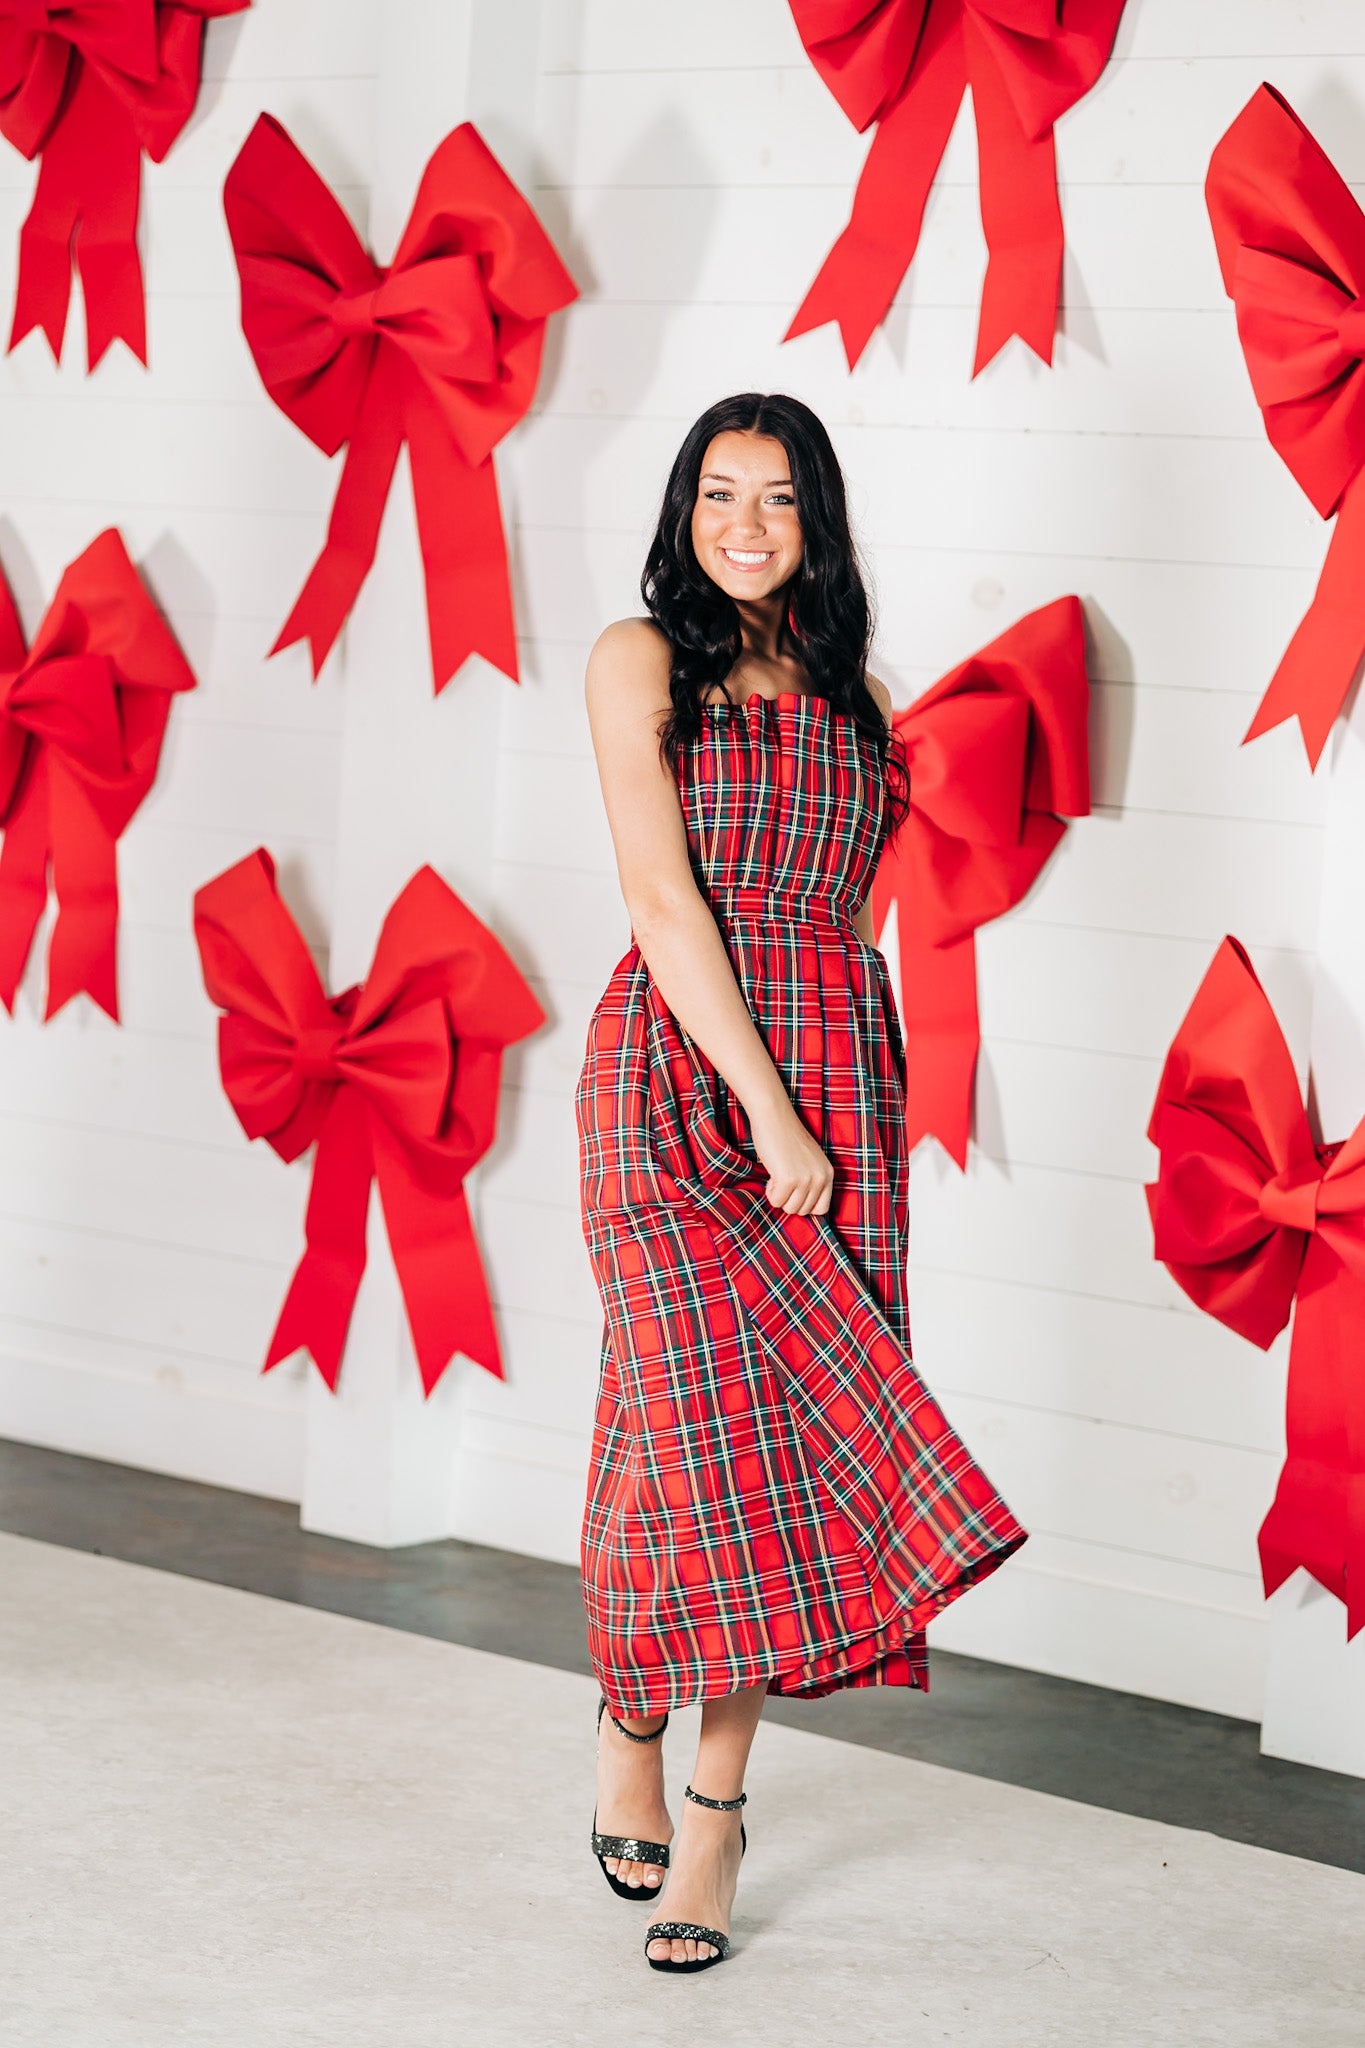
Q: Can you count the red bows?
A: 8